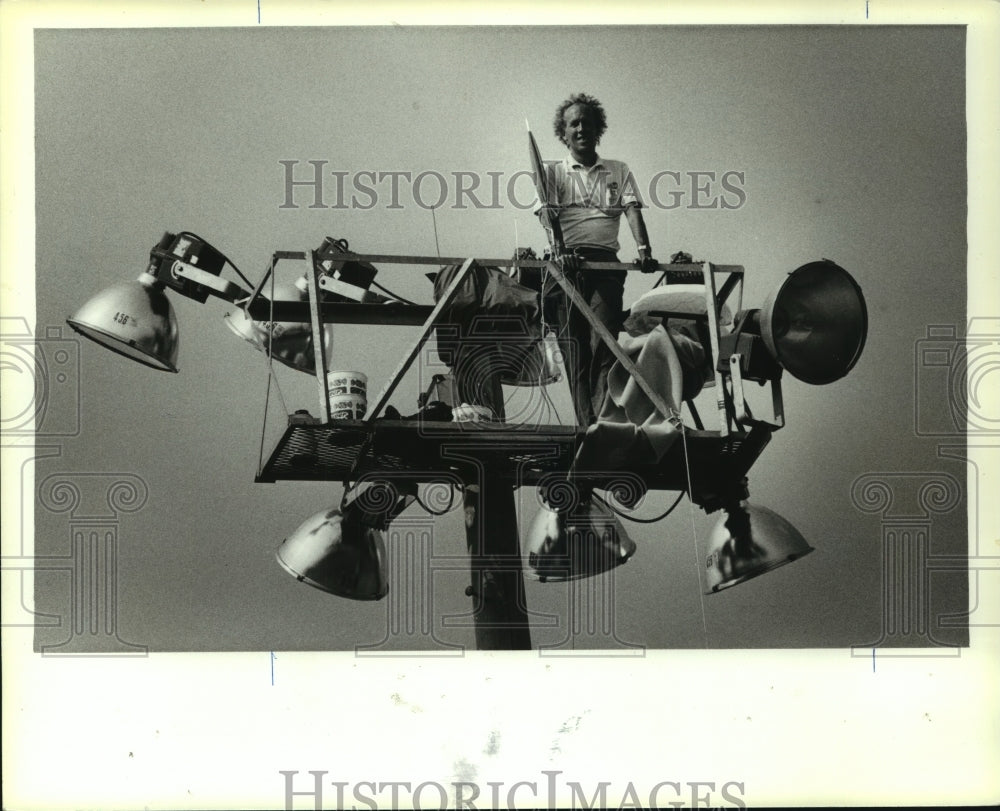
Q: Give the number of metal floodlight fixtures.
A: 7